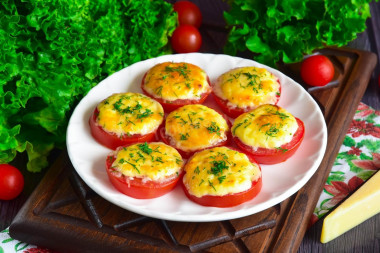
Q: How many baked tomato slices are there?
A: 7